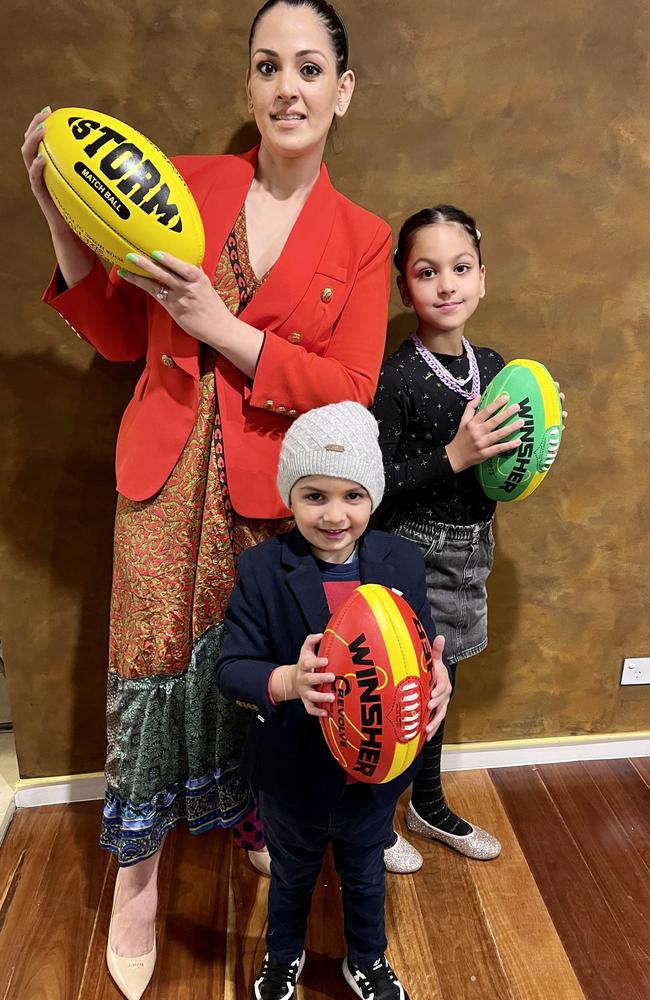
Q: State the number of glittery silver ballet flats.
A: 2